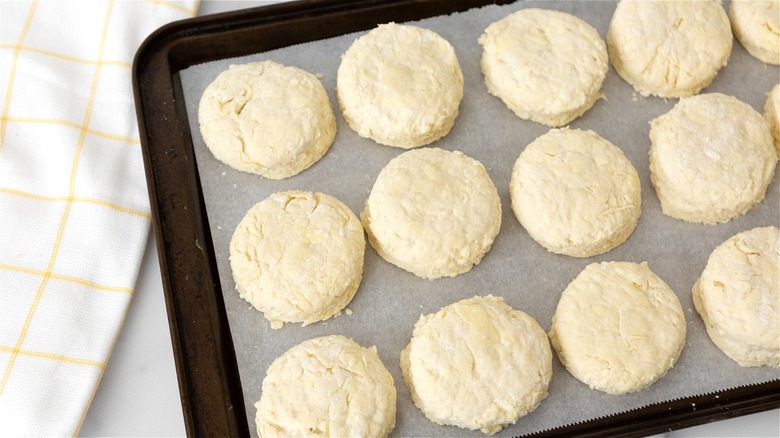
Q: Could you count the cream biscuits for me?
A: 14